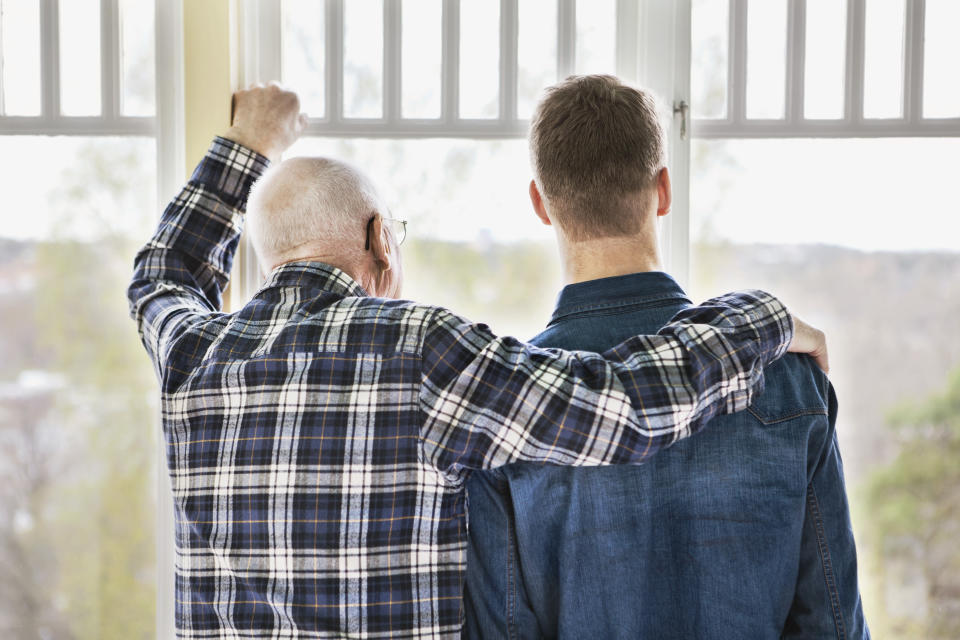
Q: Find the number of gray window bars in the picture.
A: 11